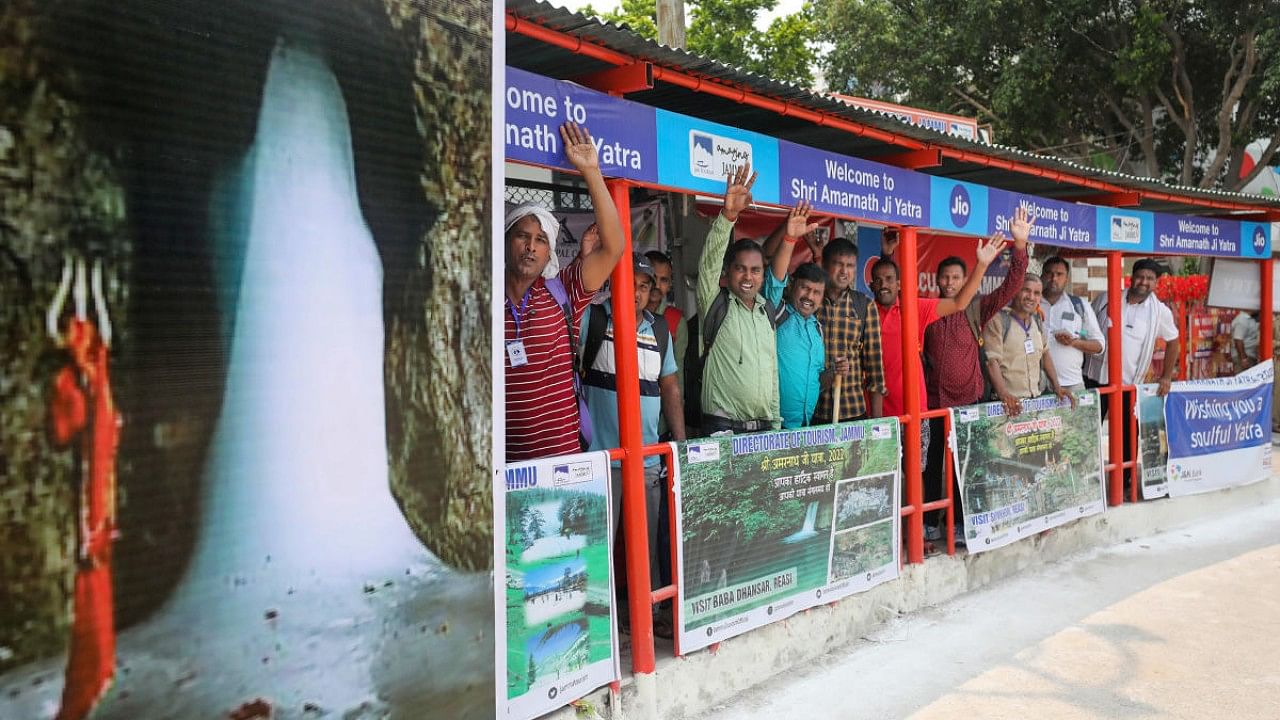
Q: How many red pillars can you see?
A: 4